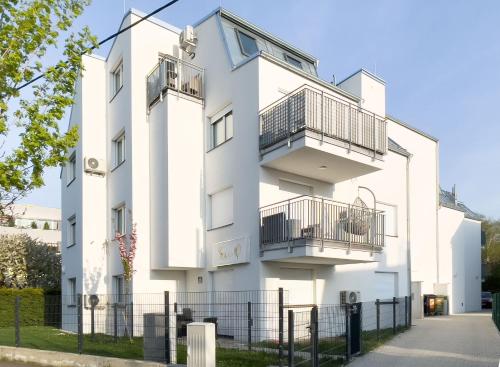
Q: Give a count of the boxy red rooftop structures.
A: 0